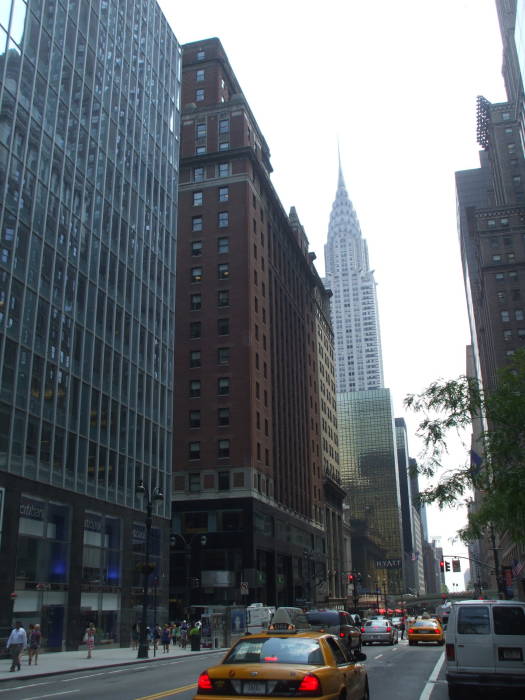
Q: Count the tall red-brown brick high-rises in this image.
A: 1